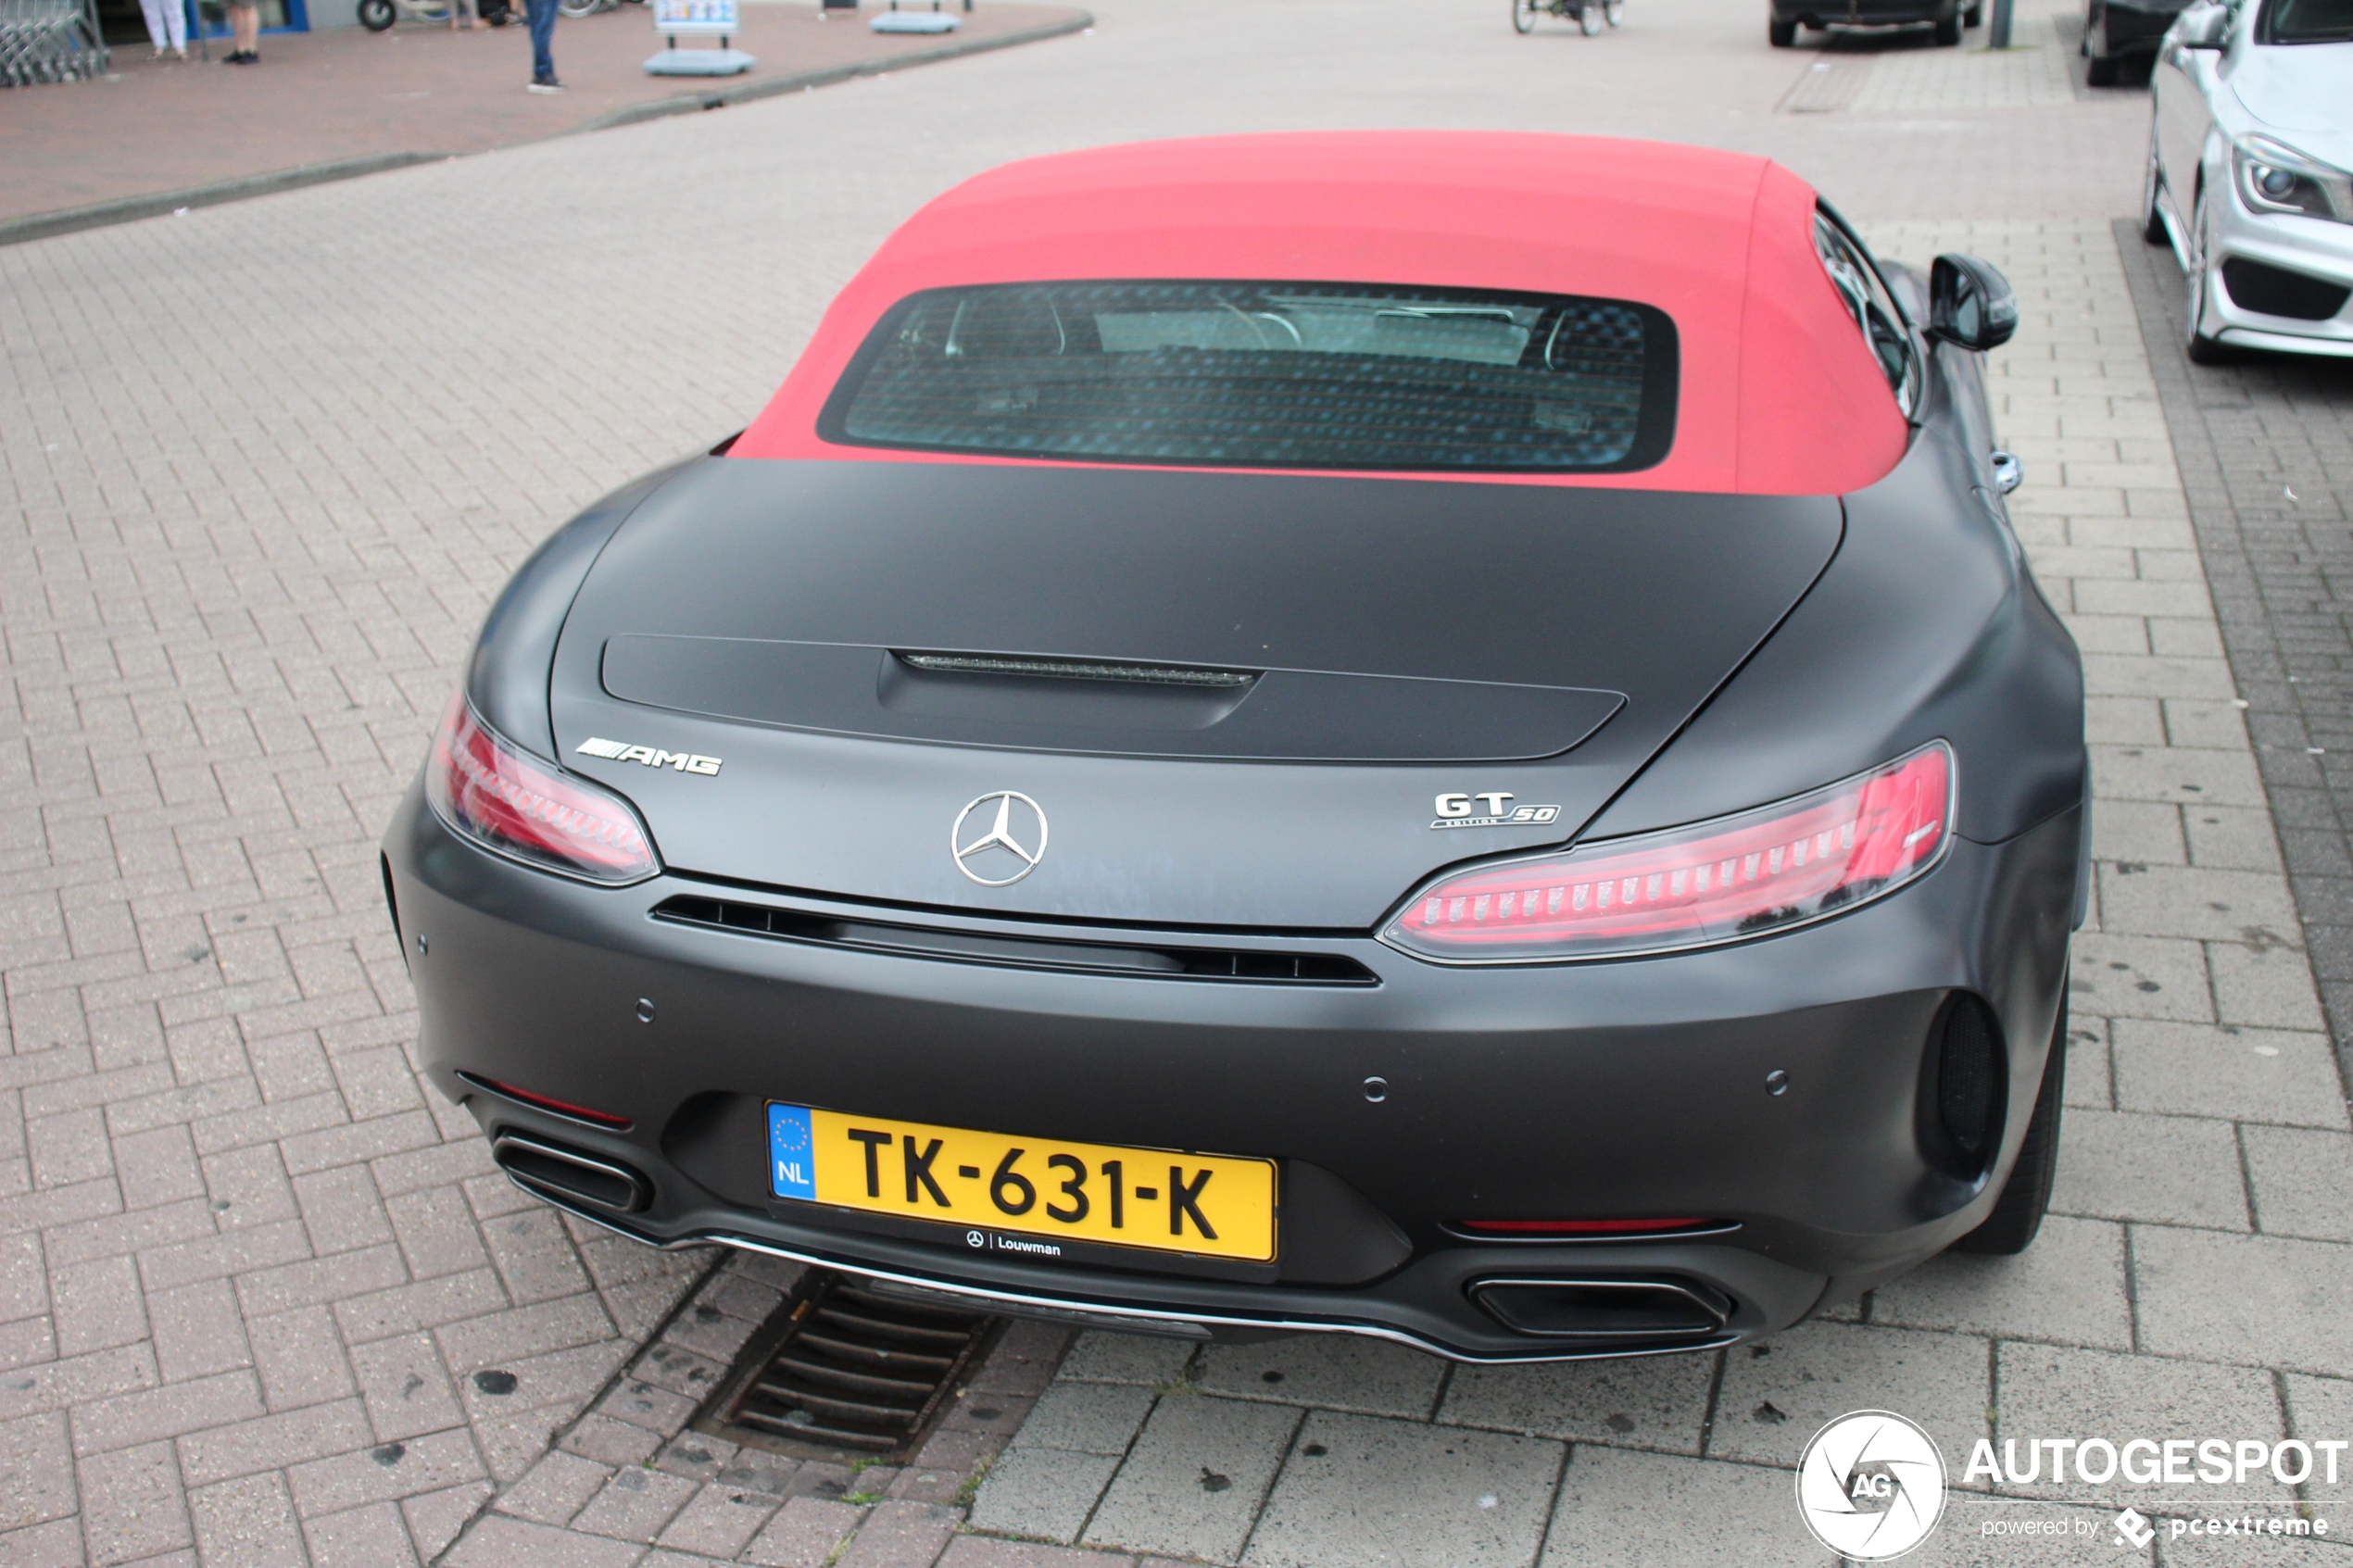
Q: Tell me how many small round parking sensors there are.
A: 4